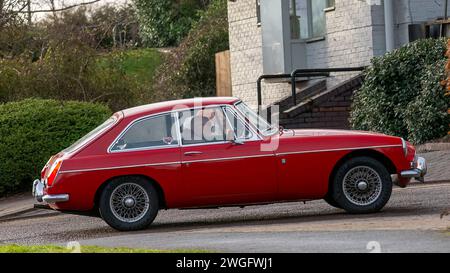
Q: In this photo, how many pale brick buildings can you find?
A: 1